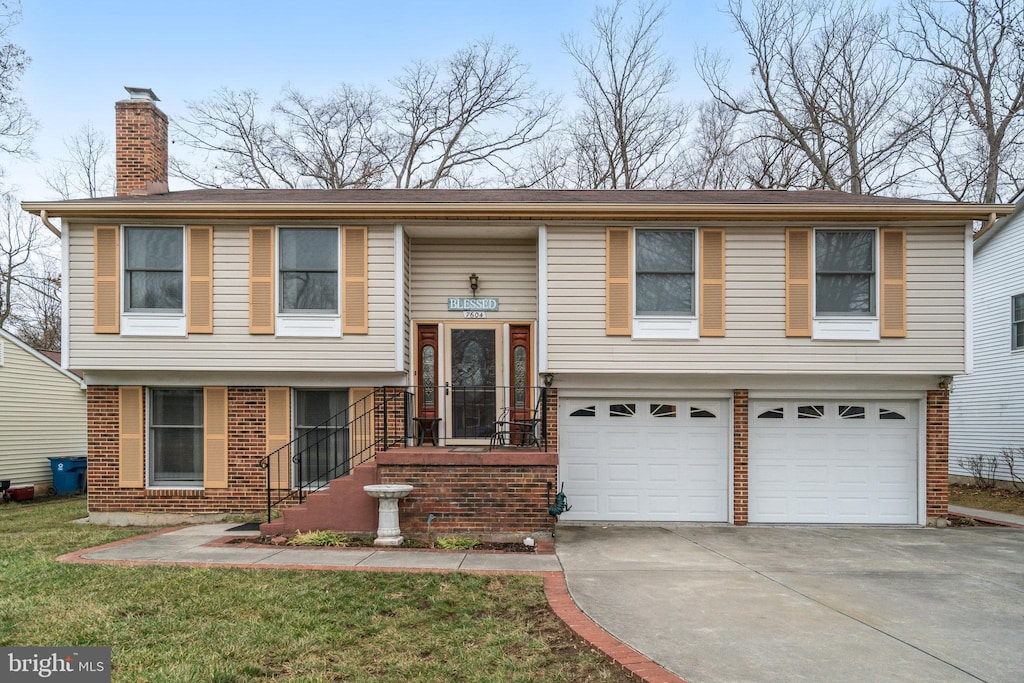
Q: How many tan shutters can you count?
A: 12